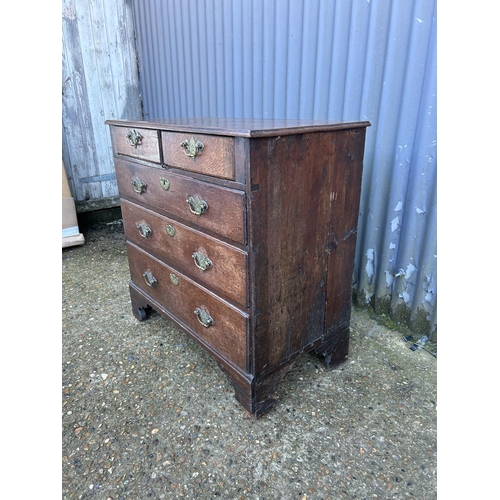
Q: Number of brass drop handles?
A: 8